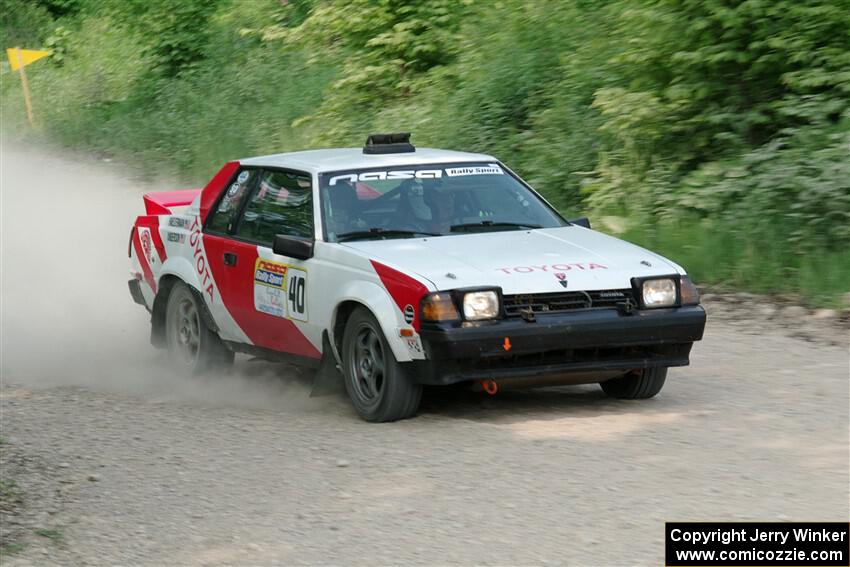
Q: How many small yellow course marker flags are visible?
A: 1